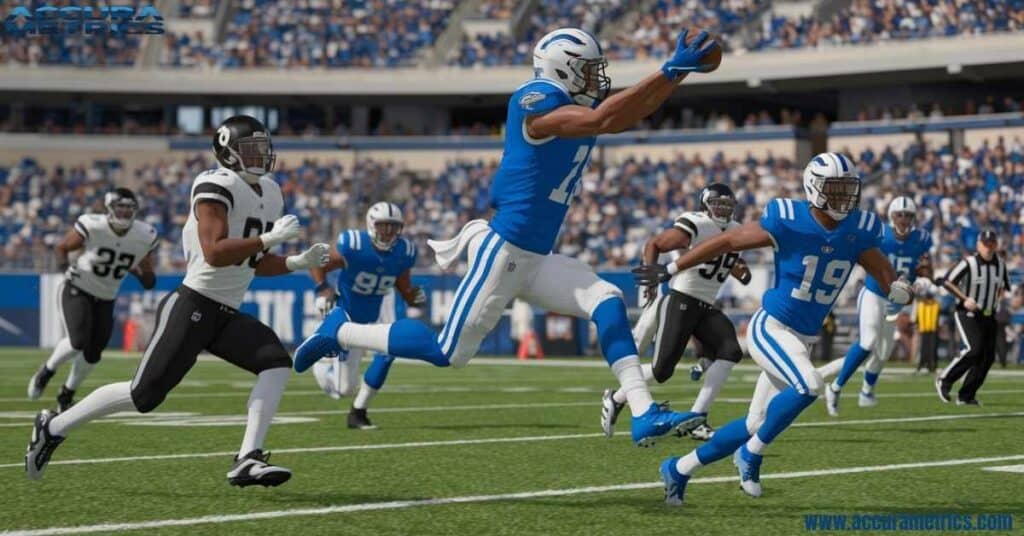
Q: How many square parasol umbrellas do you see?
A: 0